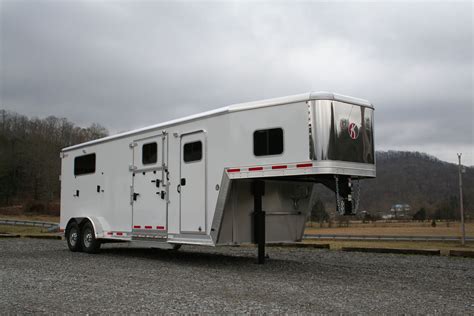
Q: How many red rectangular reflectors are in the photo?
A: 9